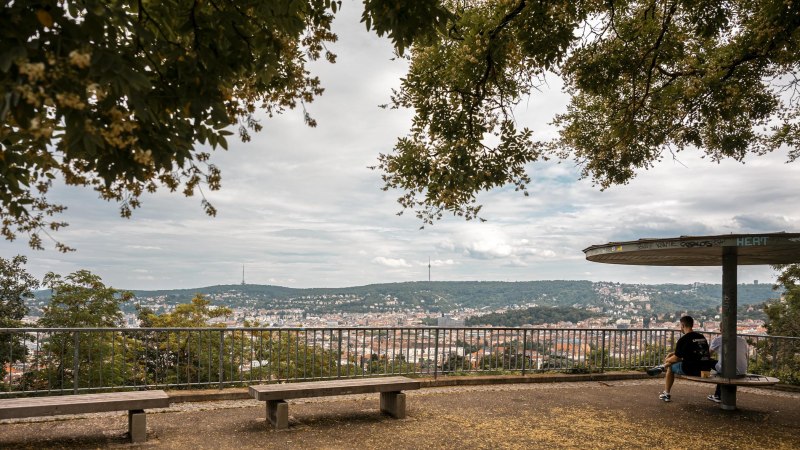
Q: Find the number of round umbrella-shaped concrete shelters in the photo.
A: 1